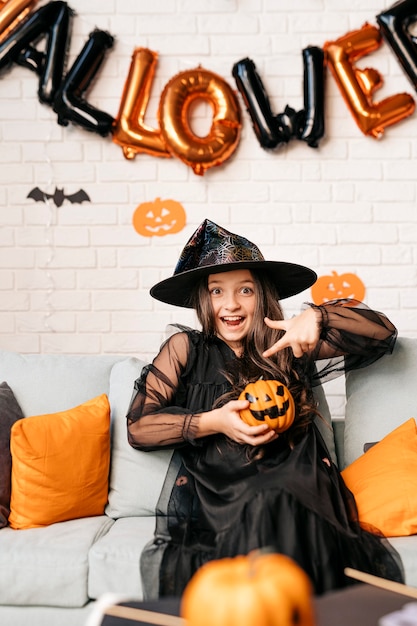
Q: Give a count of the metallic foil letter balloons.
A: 8